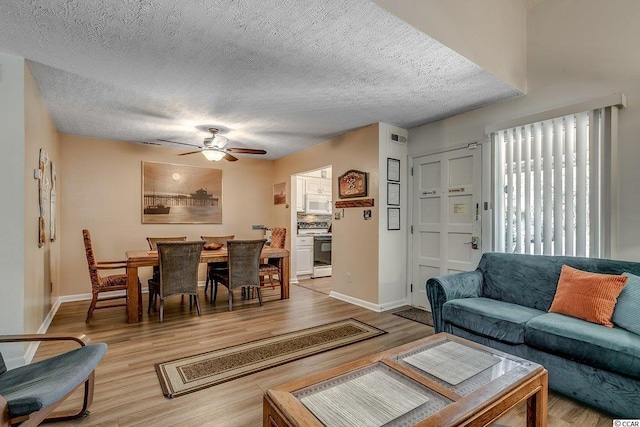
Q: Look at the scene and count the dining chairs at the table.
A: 6